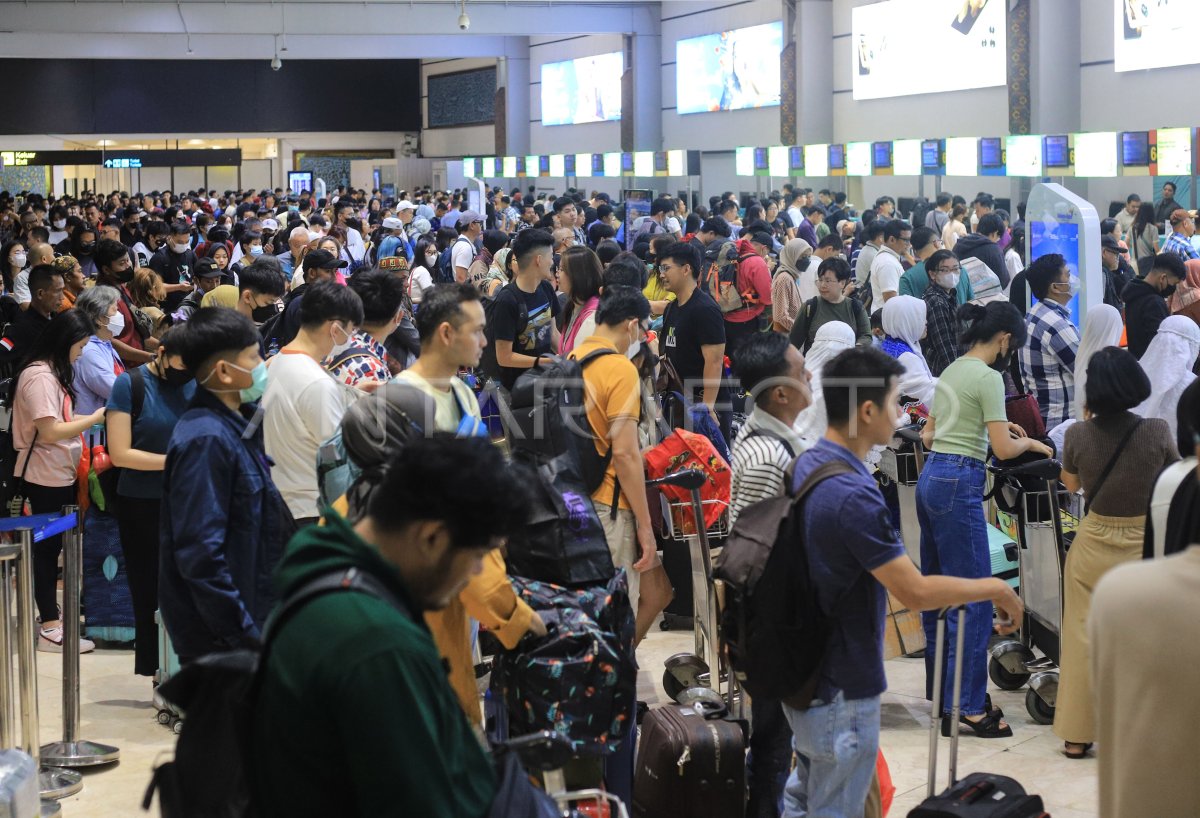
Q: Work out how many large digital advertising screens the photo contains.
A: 4